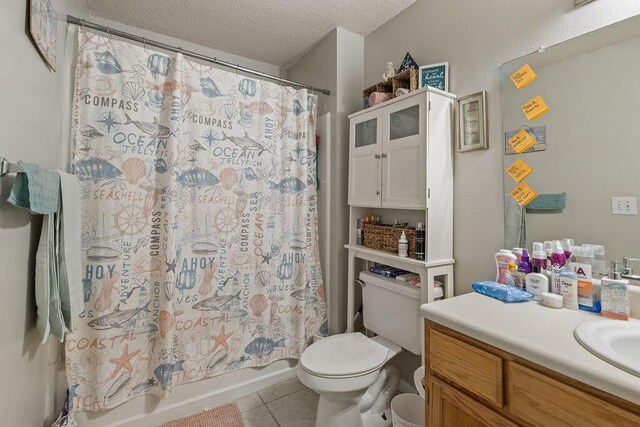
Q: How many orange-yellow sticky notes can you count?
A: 5